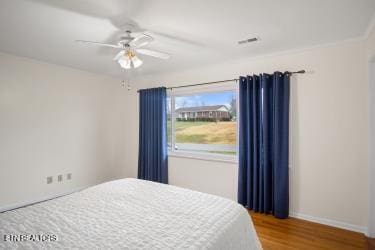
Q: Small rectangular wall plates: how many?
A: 3